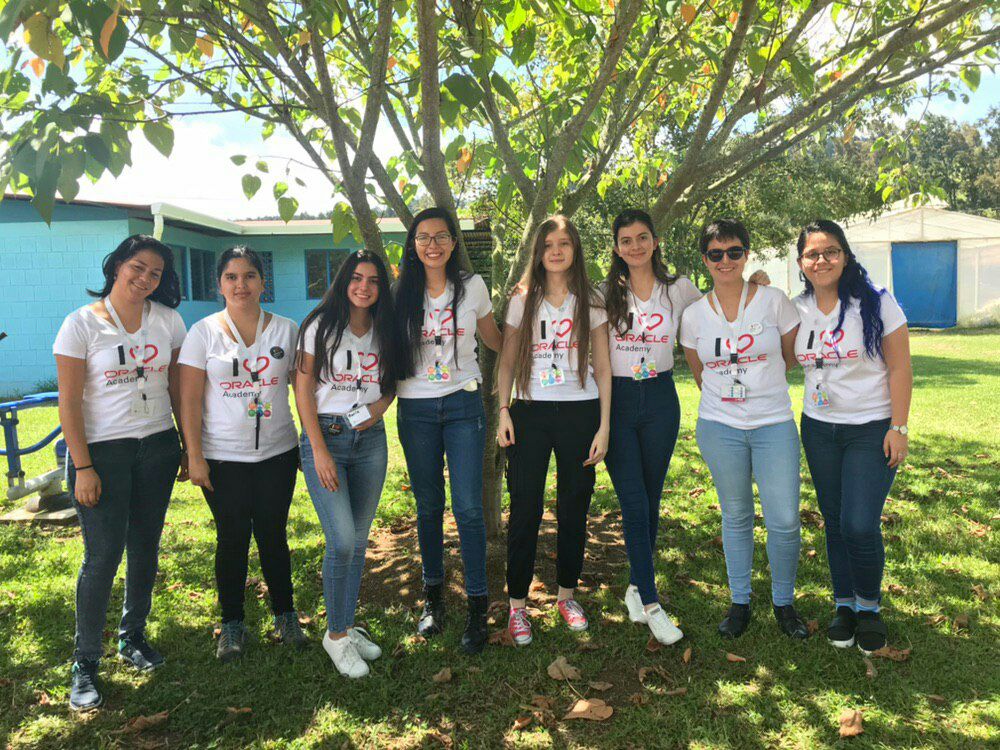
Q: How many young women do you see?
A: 8